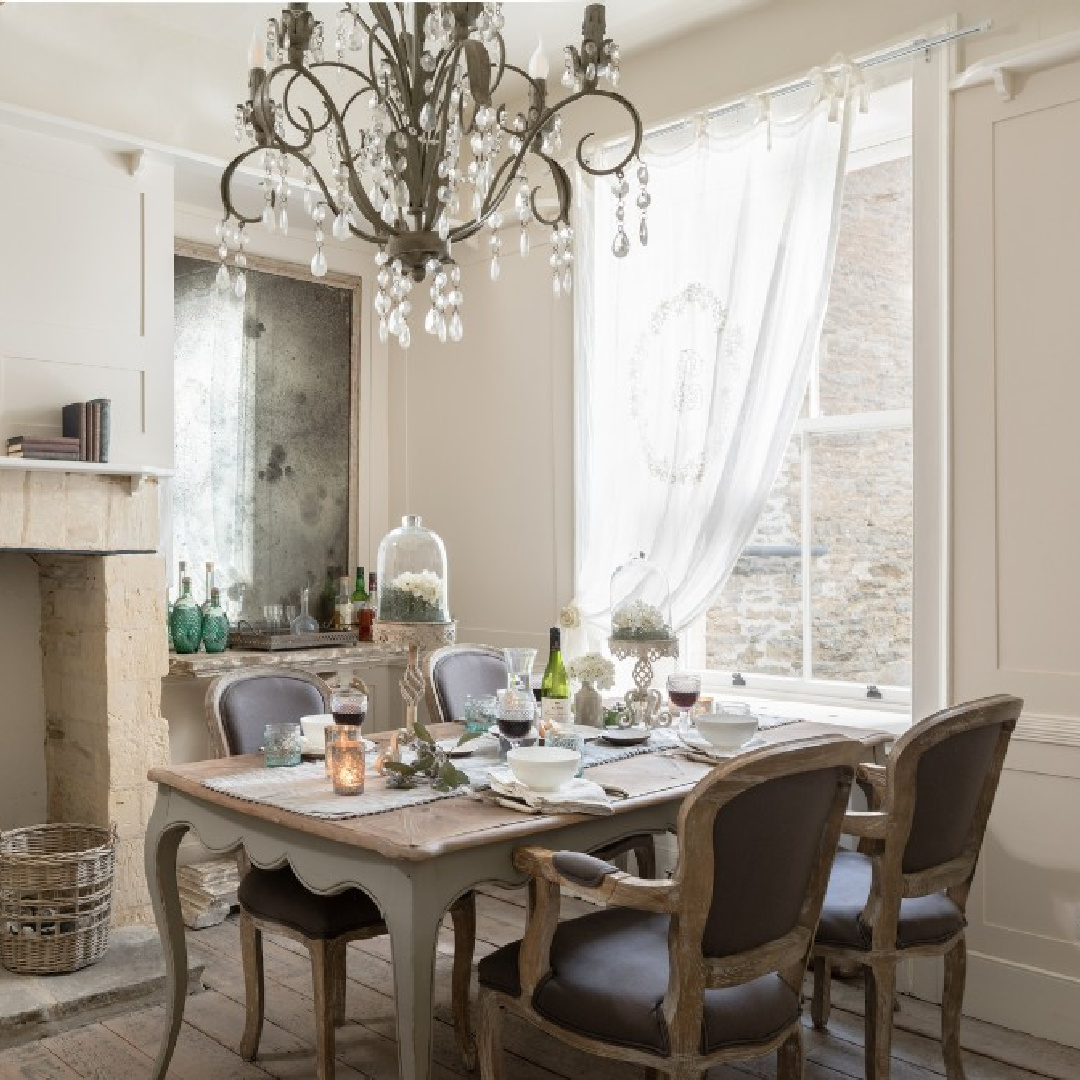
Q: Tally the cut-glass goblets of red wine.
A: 3